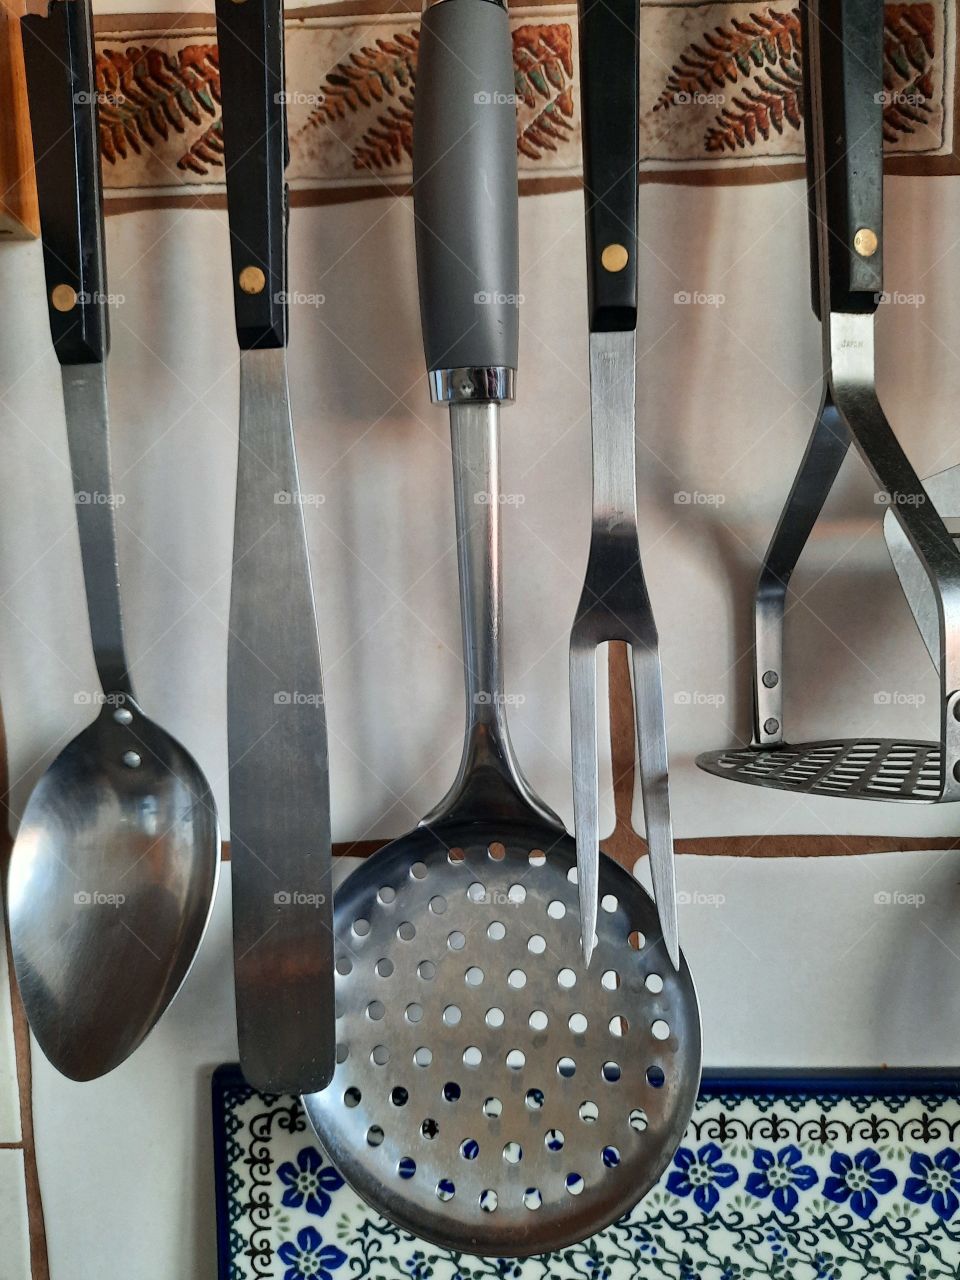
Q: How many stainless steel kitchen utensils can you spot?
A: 5